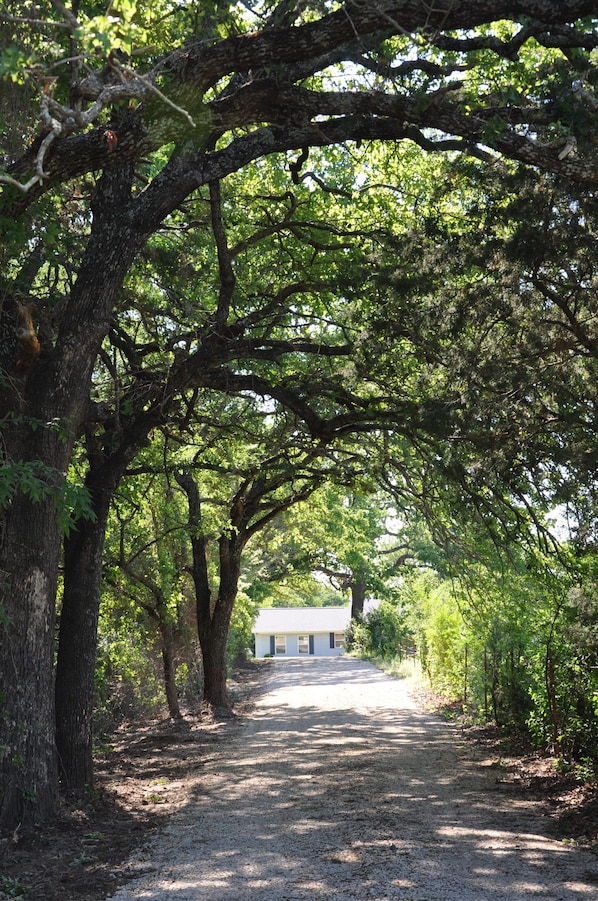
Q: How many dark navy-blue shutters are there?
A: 3